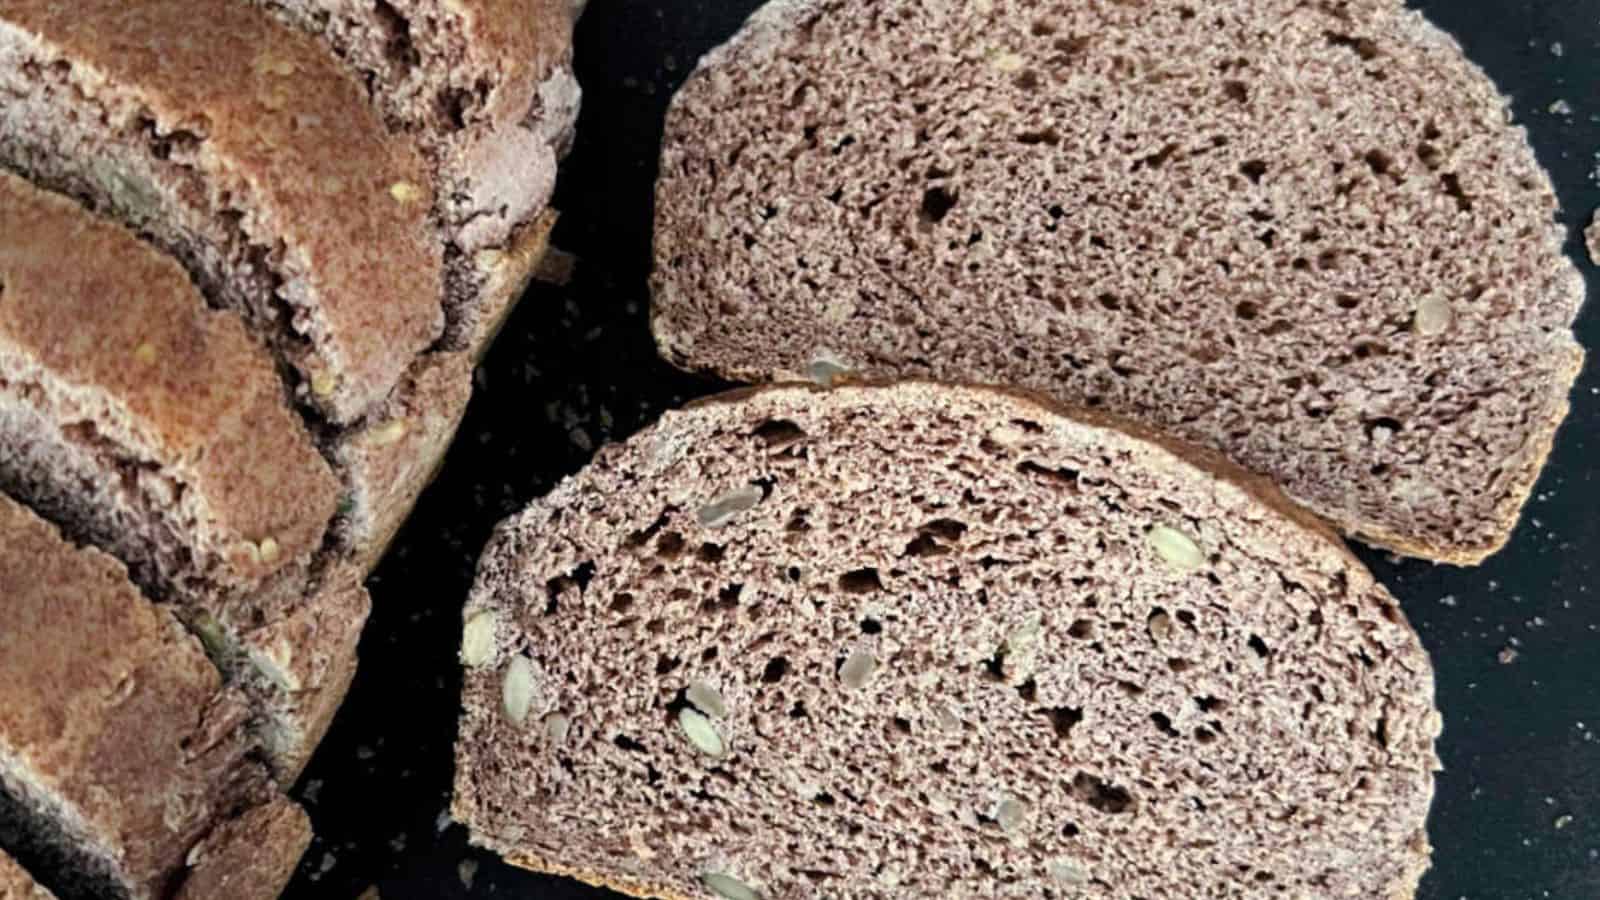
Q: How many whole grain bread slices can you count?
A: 2